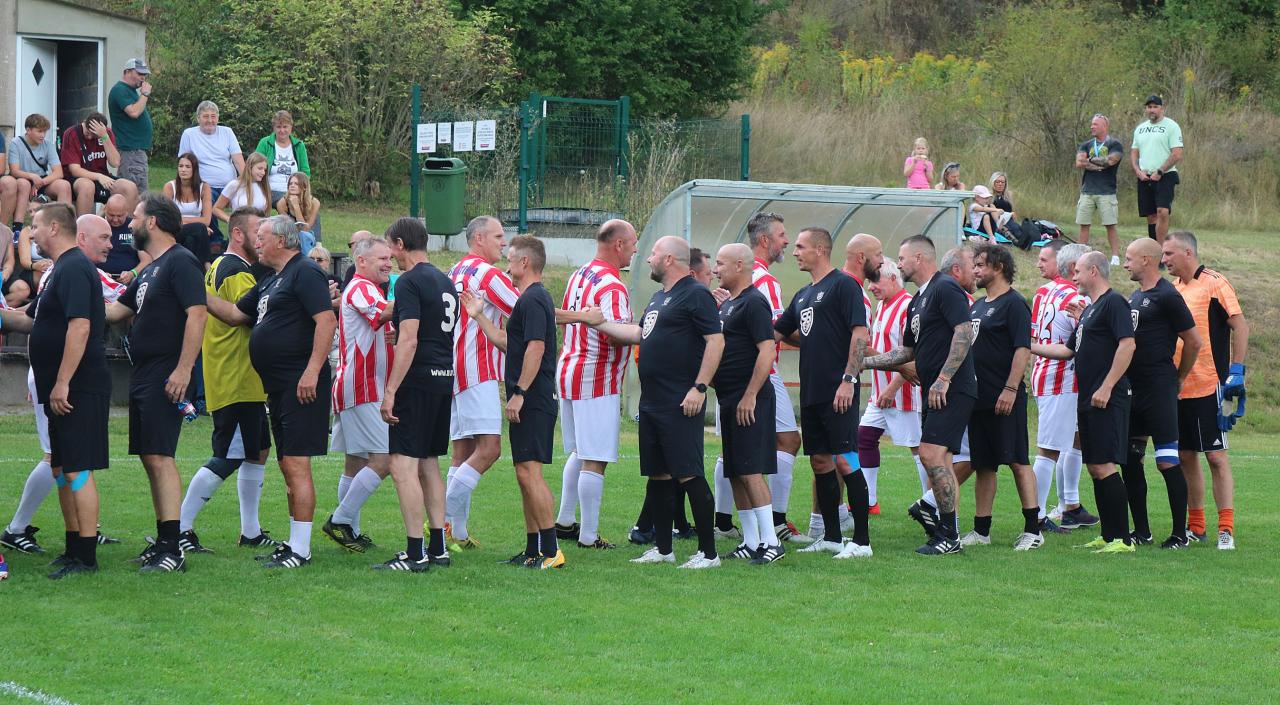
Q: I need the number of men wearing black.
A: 12